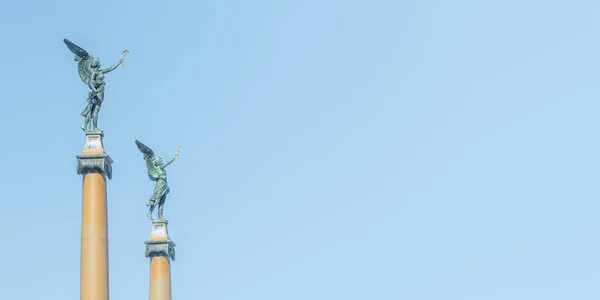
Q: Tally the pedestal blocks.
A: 2